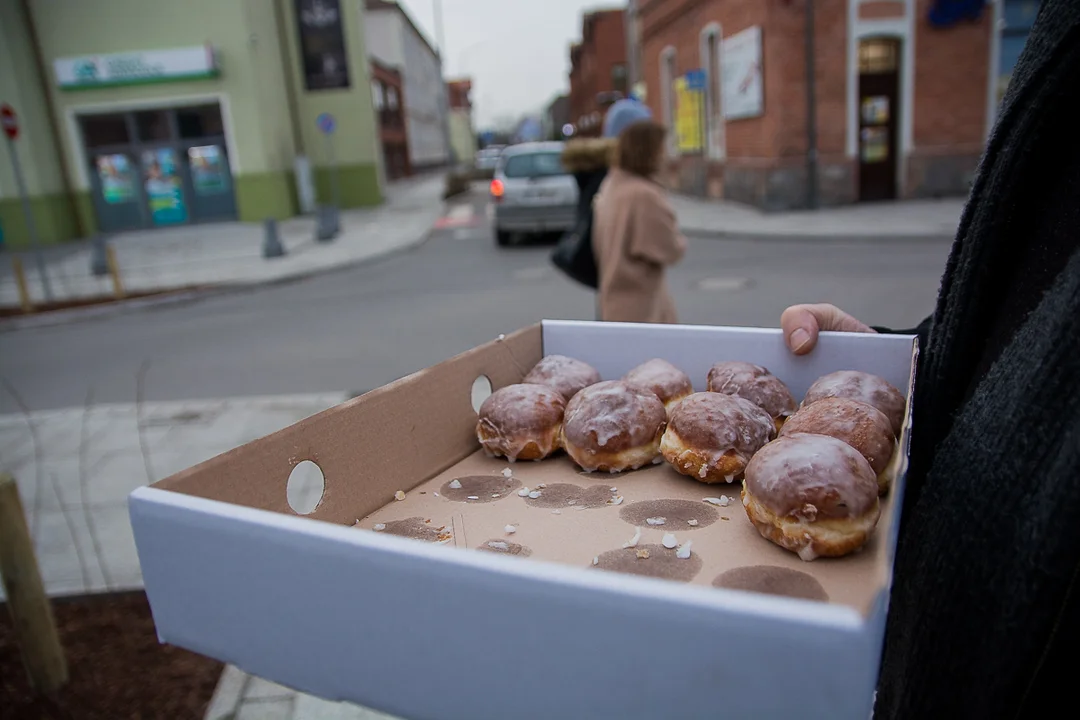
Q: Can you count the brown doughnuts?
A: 9